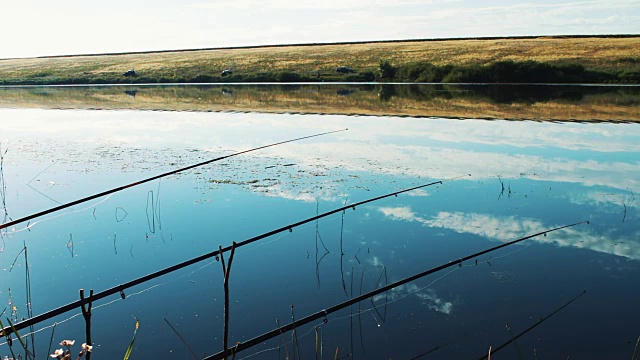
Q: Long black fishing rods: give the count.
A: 3